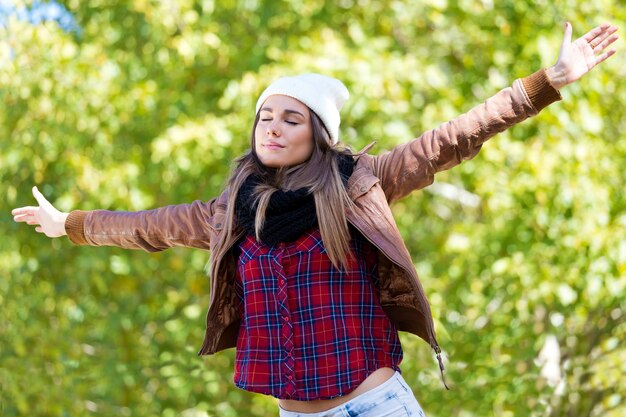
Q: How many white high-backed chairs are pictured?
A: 0